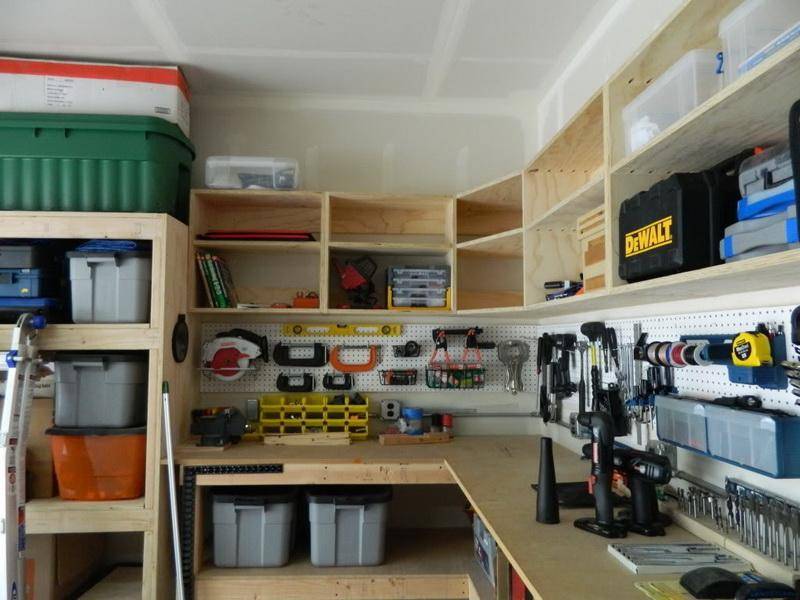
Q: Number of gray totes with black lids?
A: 4